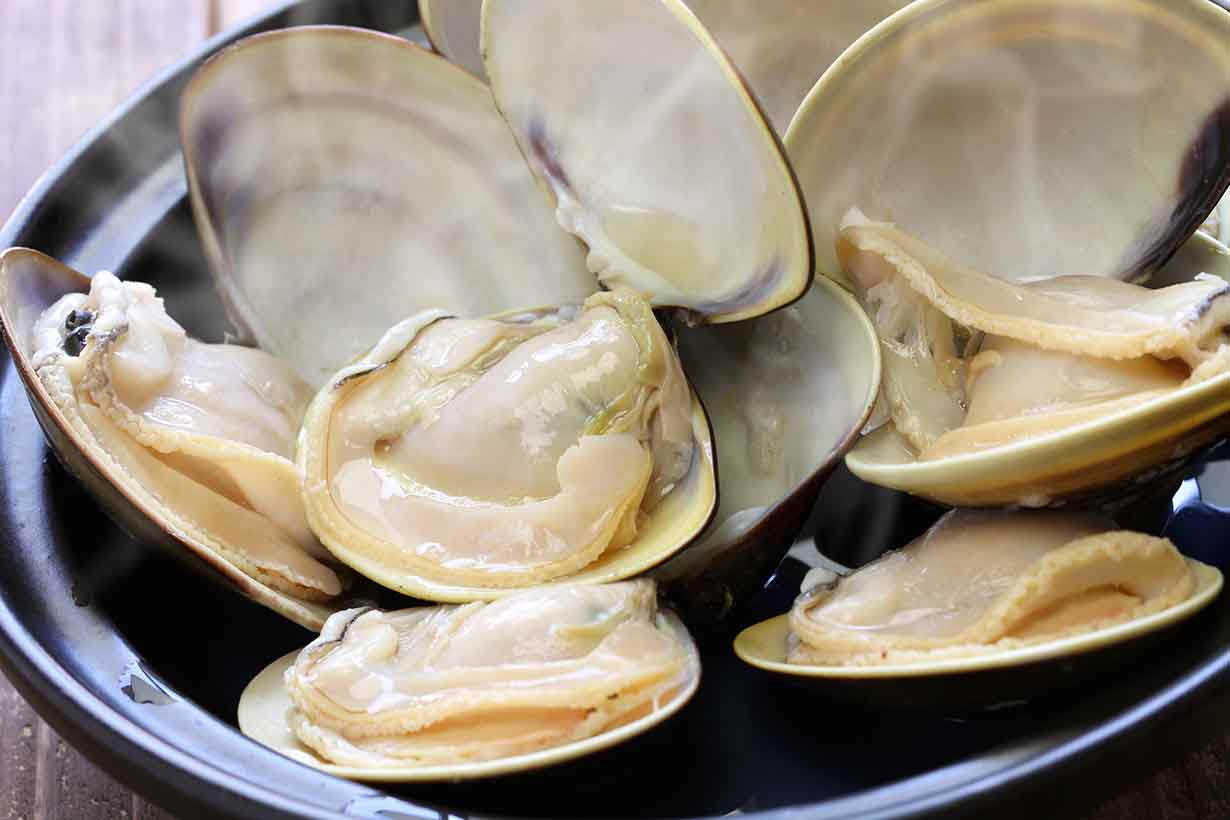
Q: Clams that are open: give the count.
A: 5